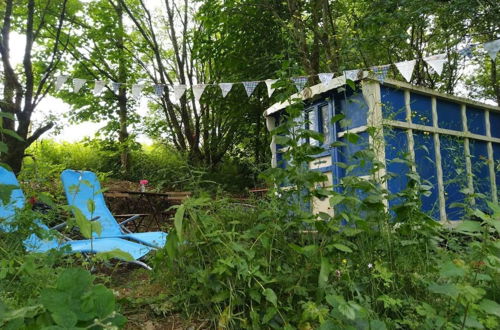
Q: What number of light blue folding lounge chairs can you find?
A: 2